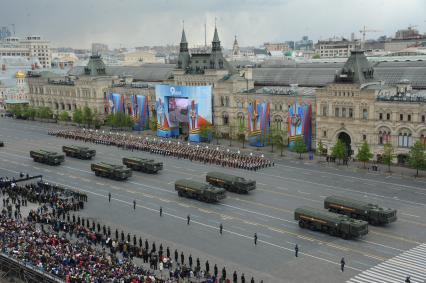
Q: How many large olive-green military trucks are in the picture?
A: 8